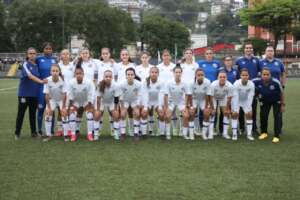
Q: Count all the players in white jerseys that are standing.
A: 7